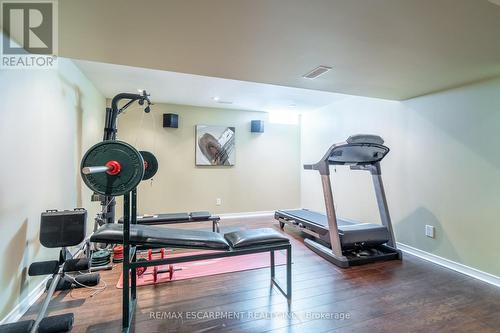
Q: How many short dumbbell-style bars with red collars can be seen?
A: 2